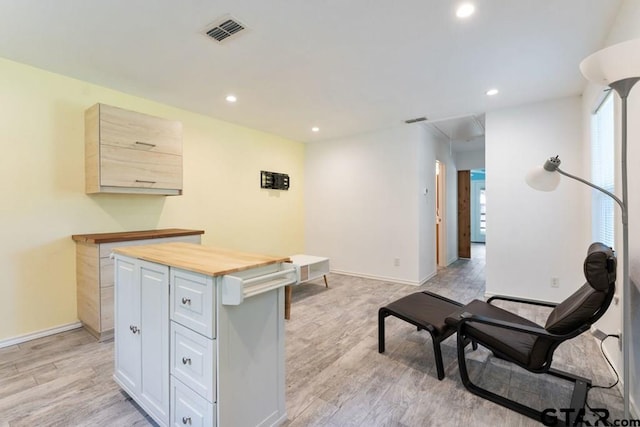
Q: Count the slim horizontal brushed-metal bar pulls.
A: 2